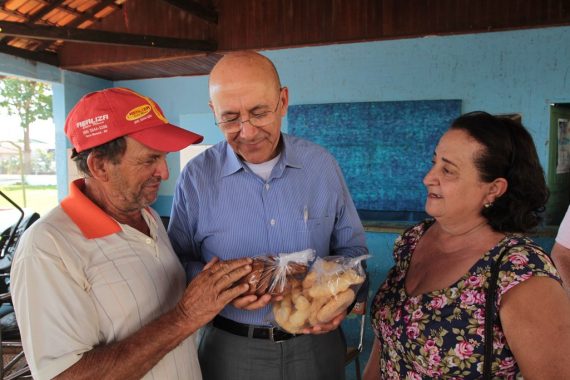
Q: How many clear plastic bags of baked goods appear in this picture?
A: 2